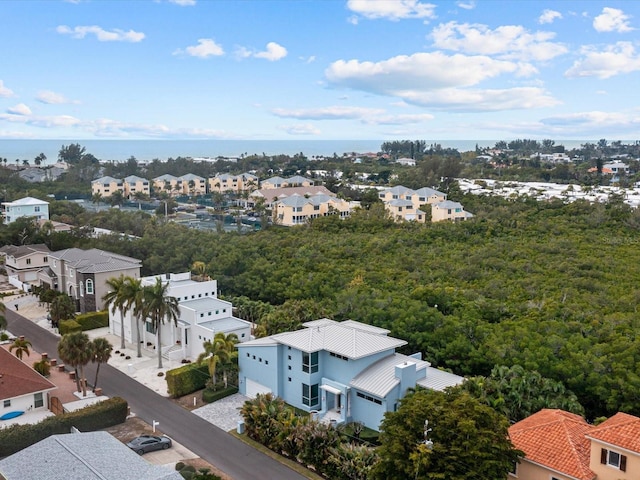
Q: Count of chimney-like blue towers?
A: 1